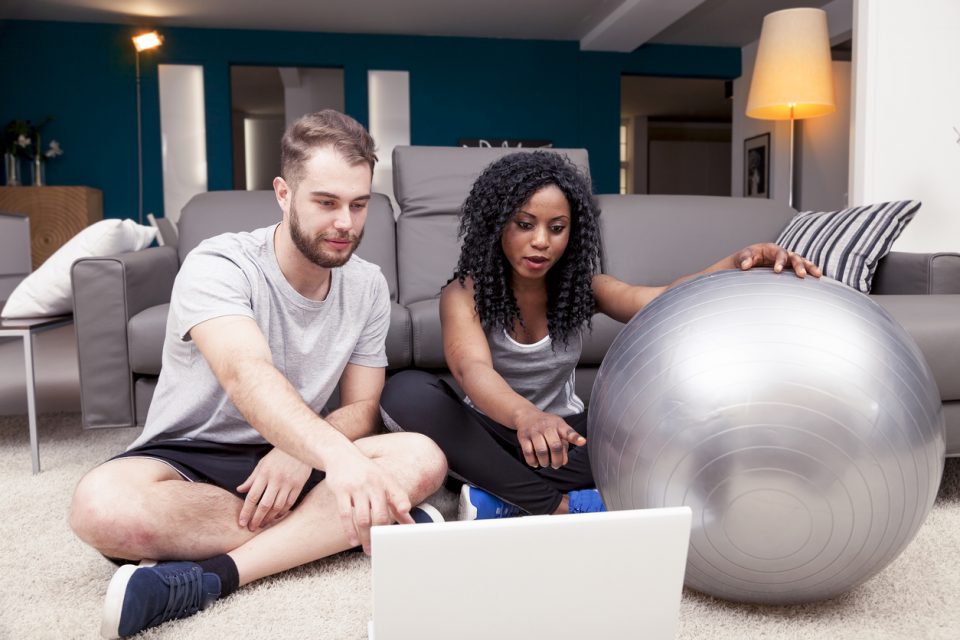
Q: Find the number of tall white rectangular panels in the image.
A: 2